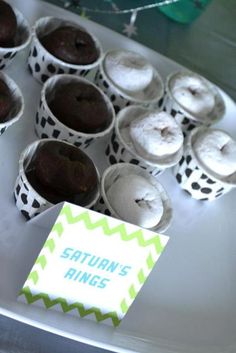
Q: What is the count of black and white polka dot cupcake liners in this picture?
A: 10